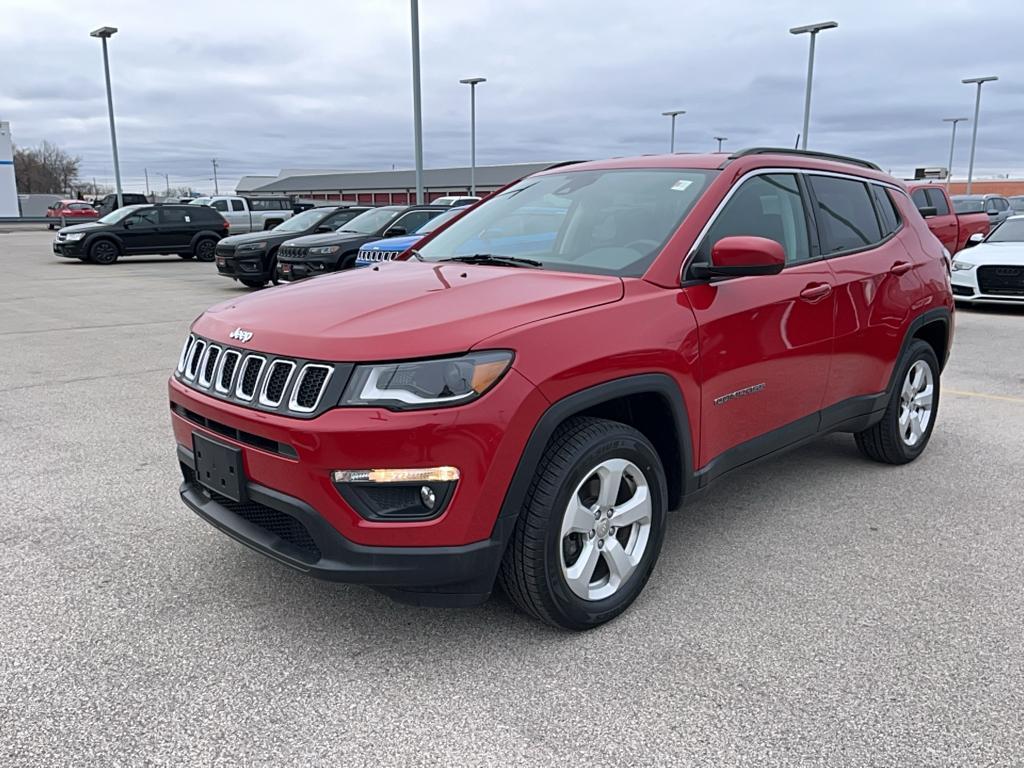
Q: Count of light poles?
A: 8